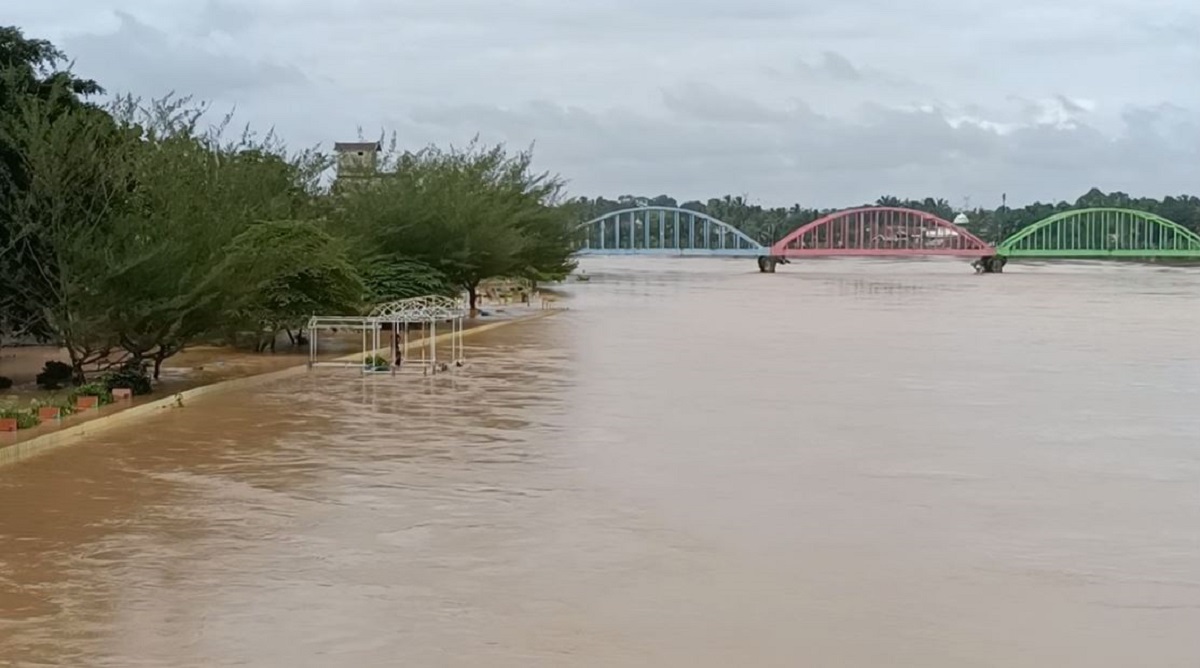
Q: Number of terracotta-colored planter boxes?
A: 4